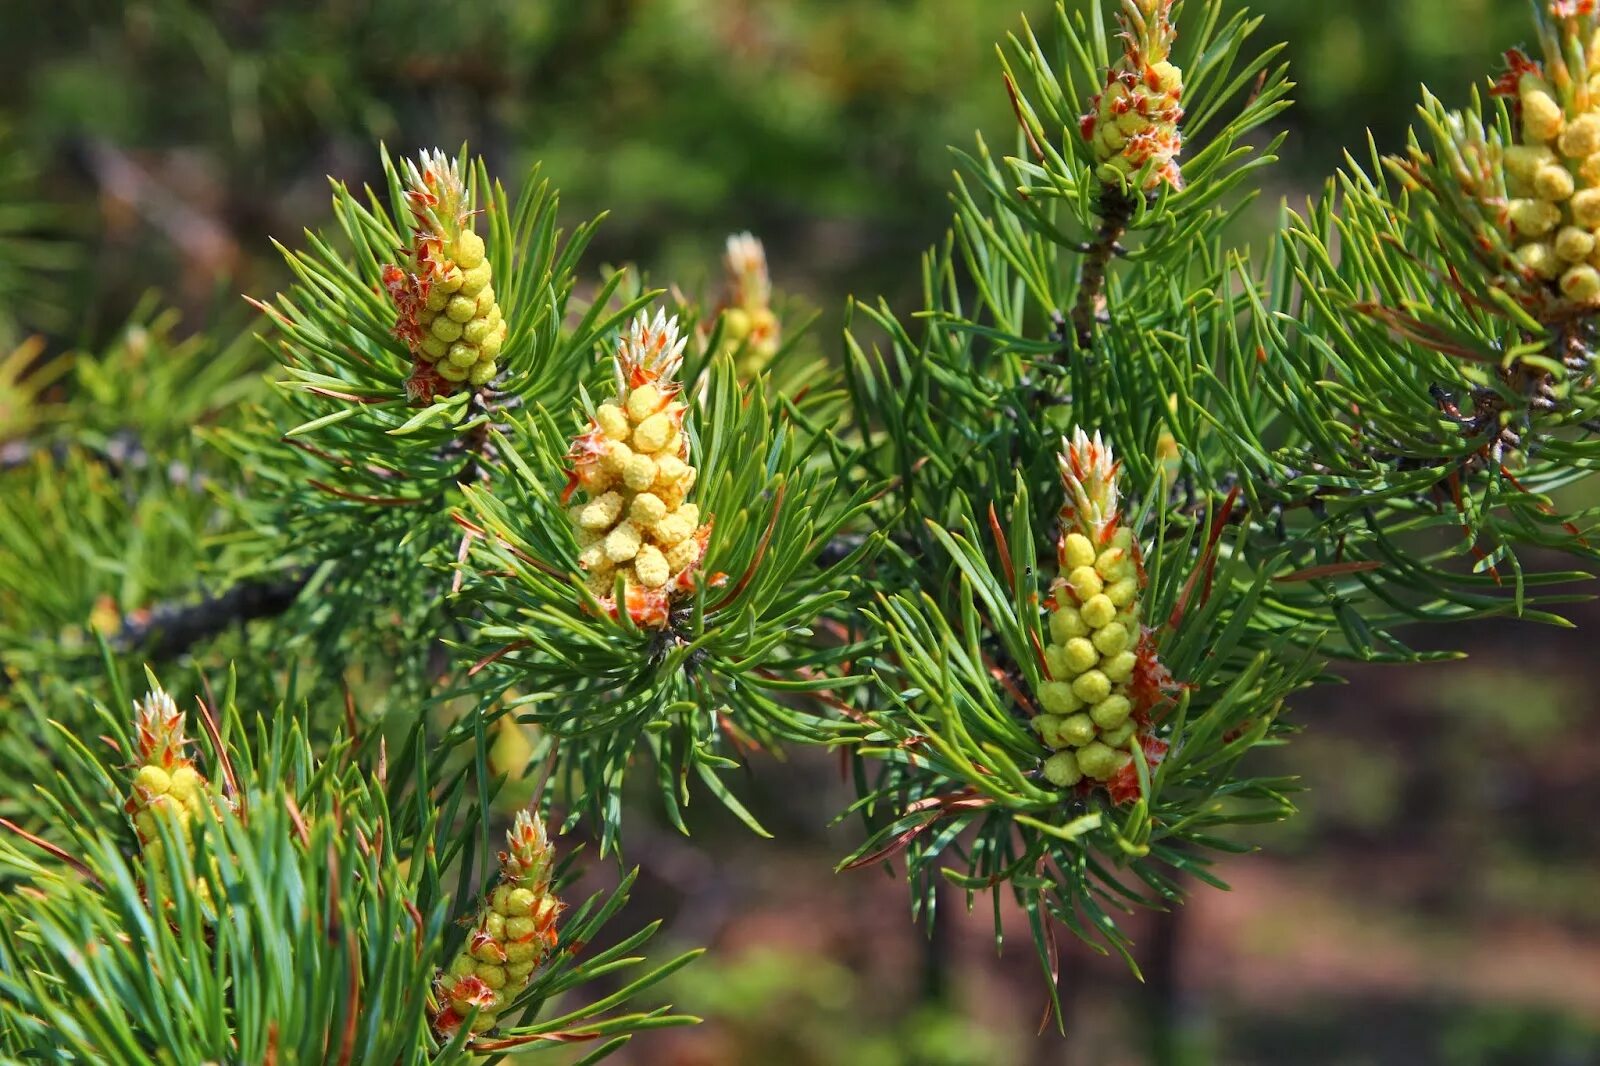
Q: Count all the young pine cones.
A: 8